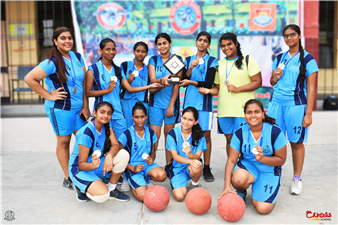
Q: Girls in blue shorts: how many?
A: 11